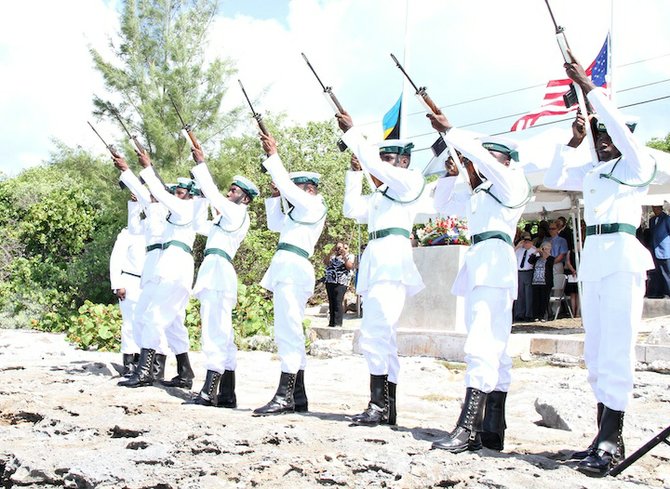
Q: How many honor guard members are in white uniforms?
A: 8